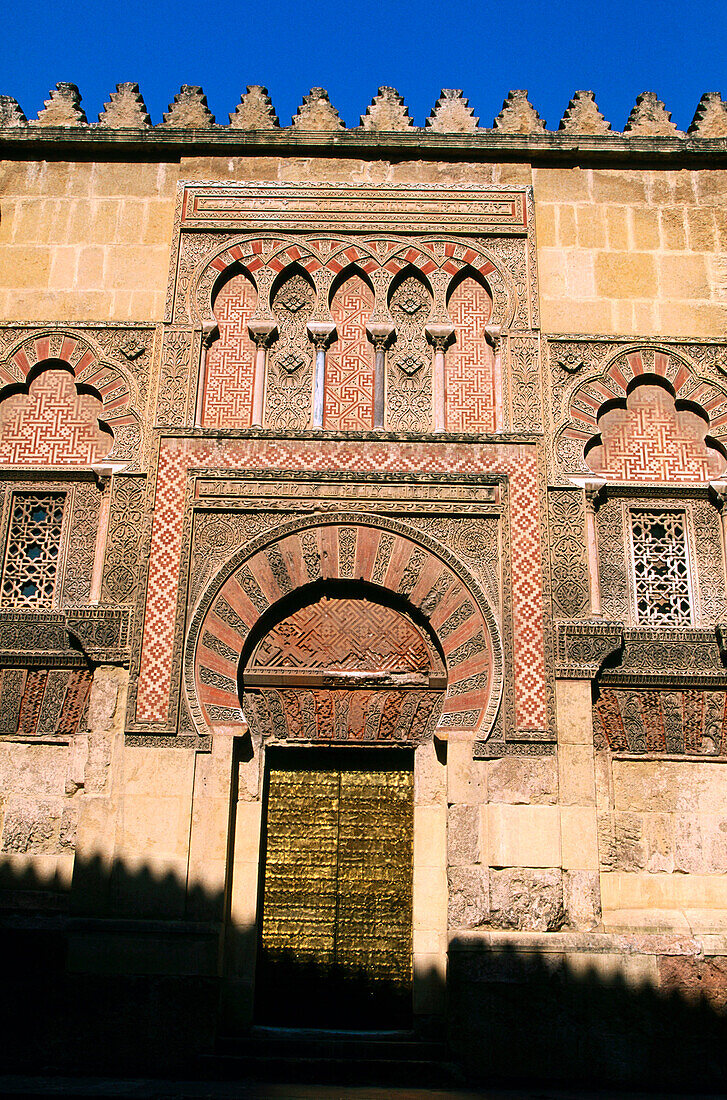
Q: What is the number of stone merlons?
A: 12